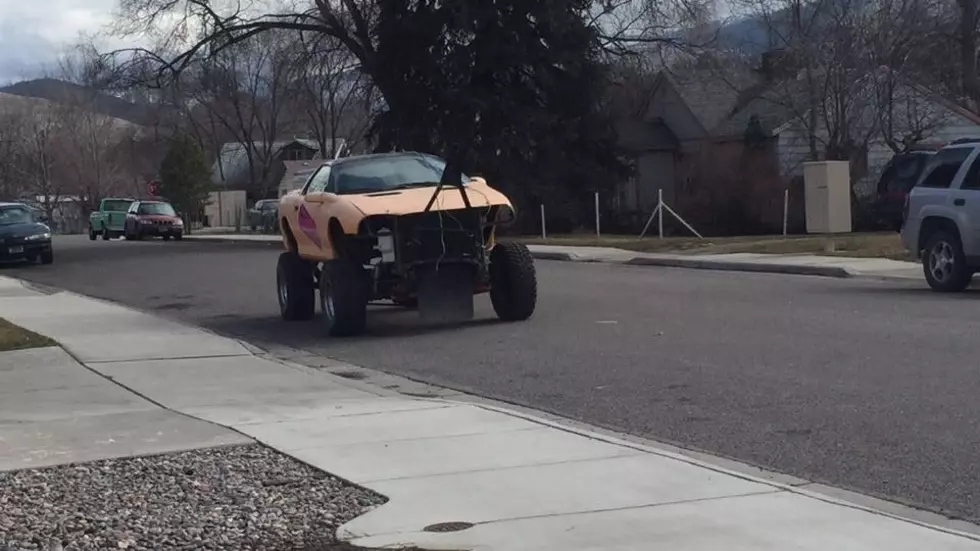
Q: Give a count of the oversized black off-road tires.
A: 3